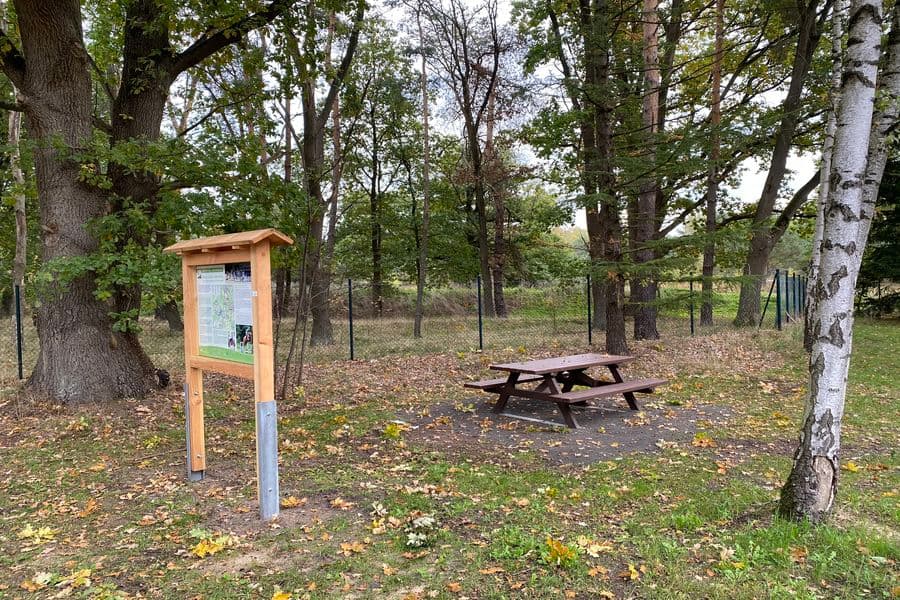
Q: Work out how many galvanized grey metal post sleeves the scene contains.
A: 2